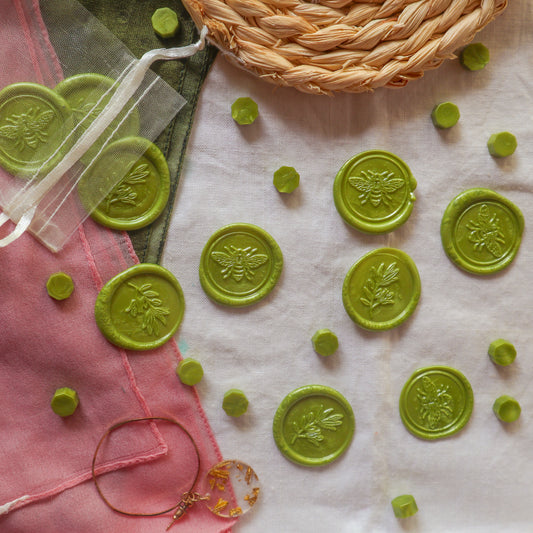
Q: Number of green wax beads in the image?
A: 14